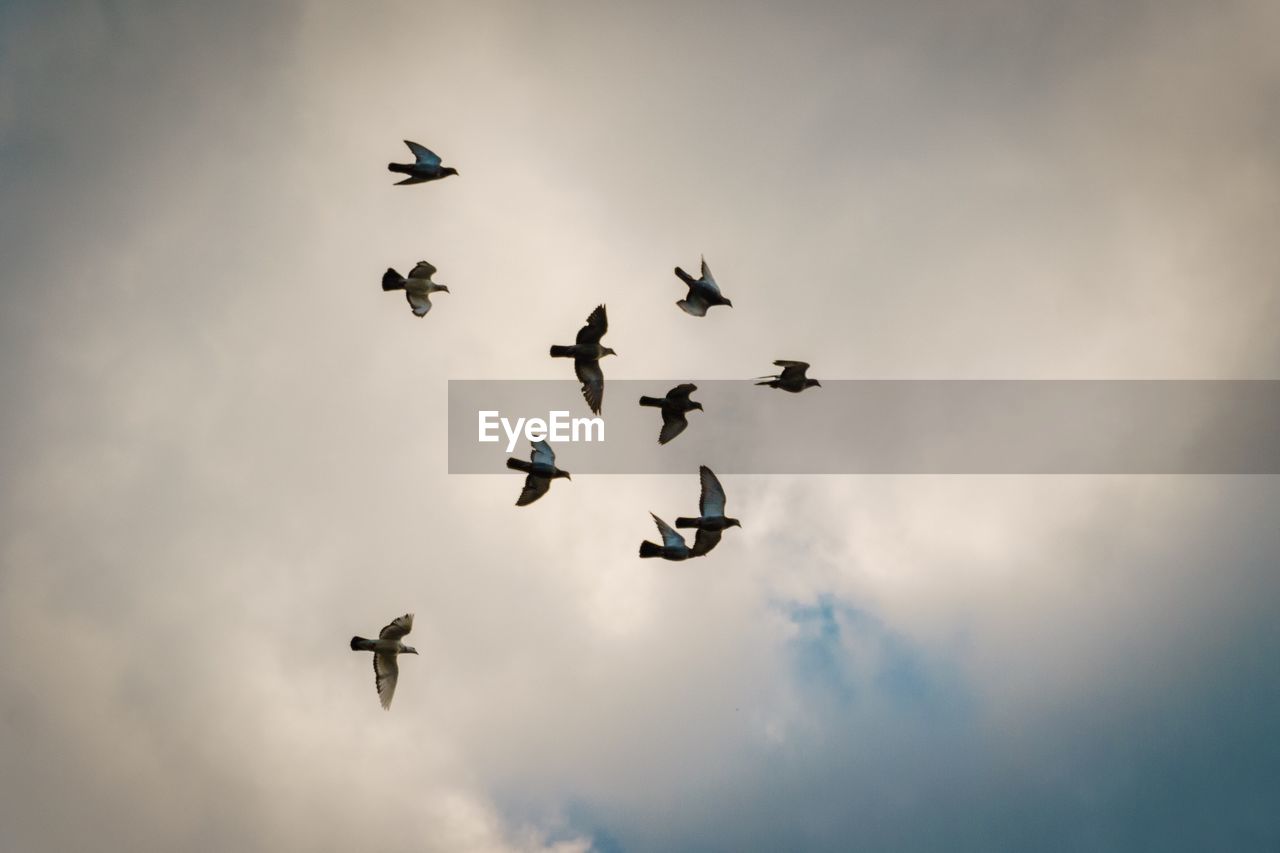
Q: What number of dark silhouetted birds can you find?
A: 10